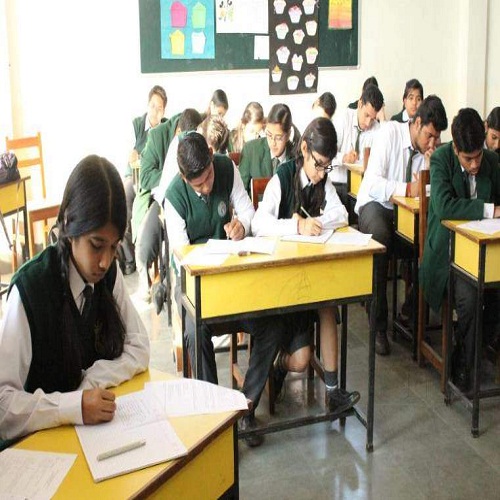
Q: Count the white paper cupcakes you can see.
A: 12